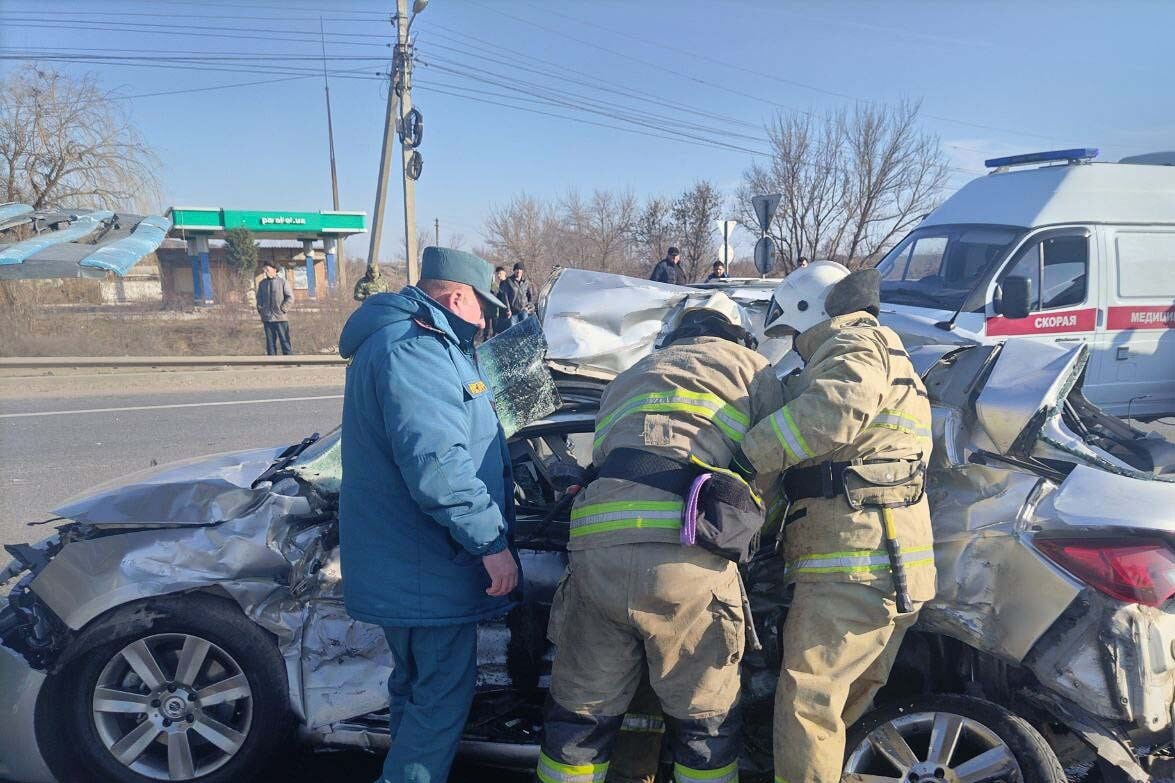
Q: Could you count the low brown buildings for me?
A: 1